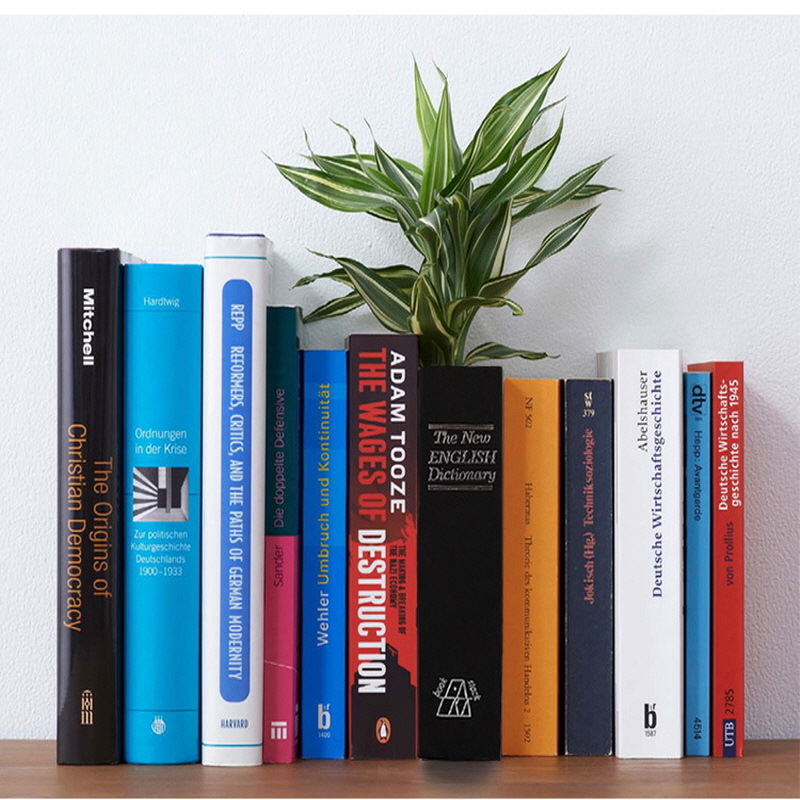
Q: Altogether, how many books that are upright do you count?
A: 12